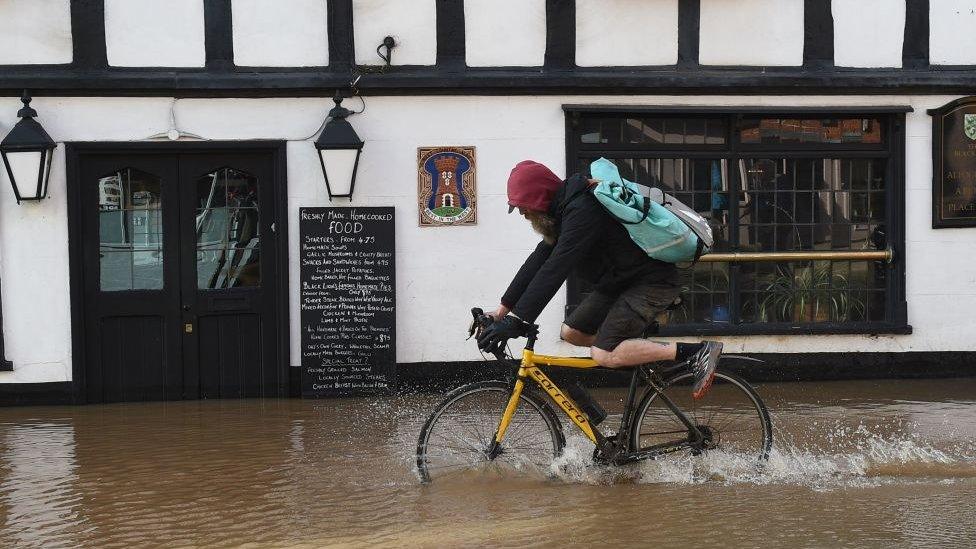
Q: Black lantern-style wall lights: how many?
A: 2